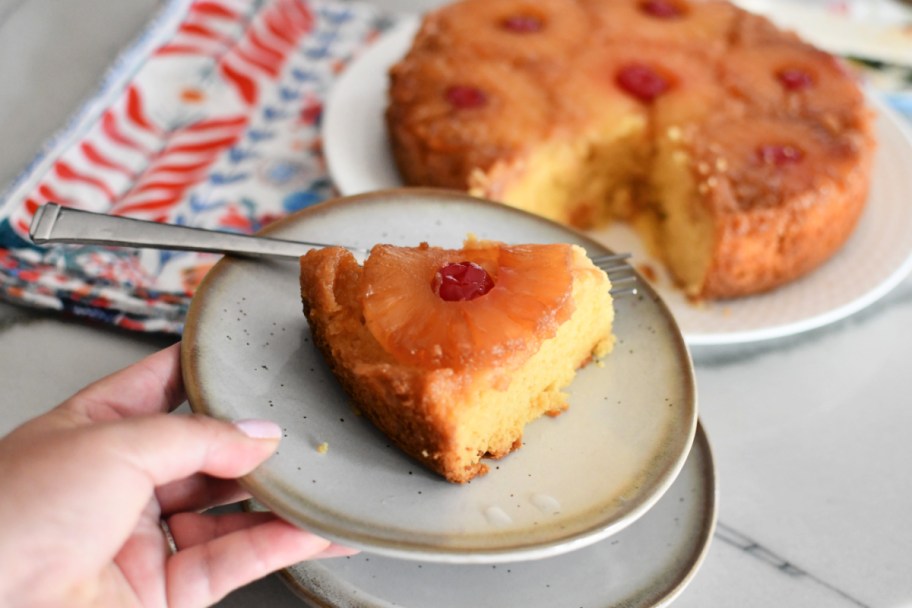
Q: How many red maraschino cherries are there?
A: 7